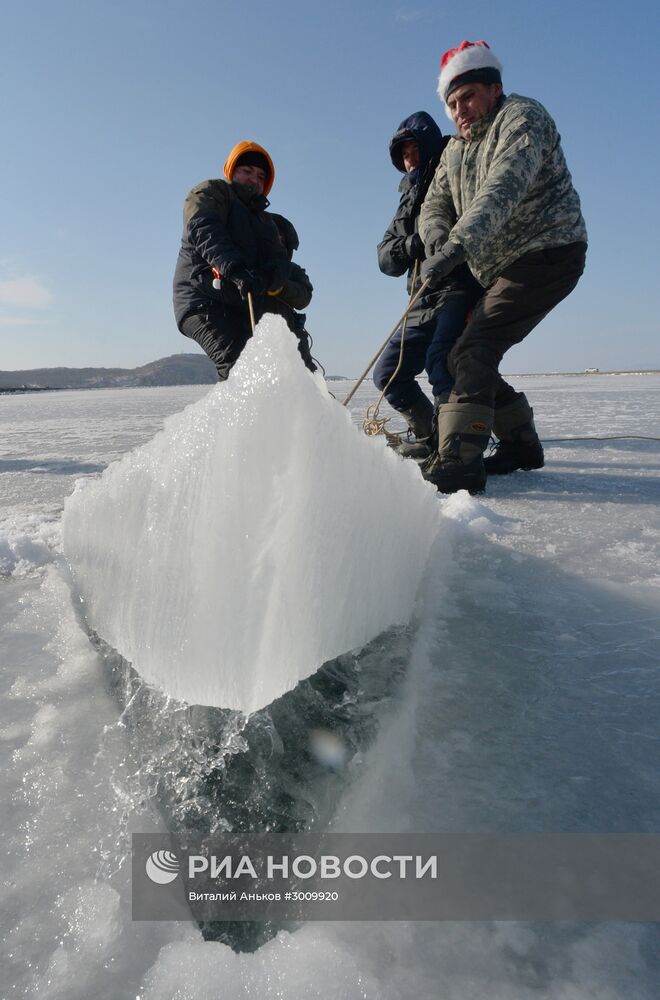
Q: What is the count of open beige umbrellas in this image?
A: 0